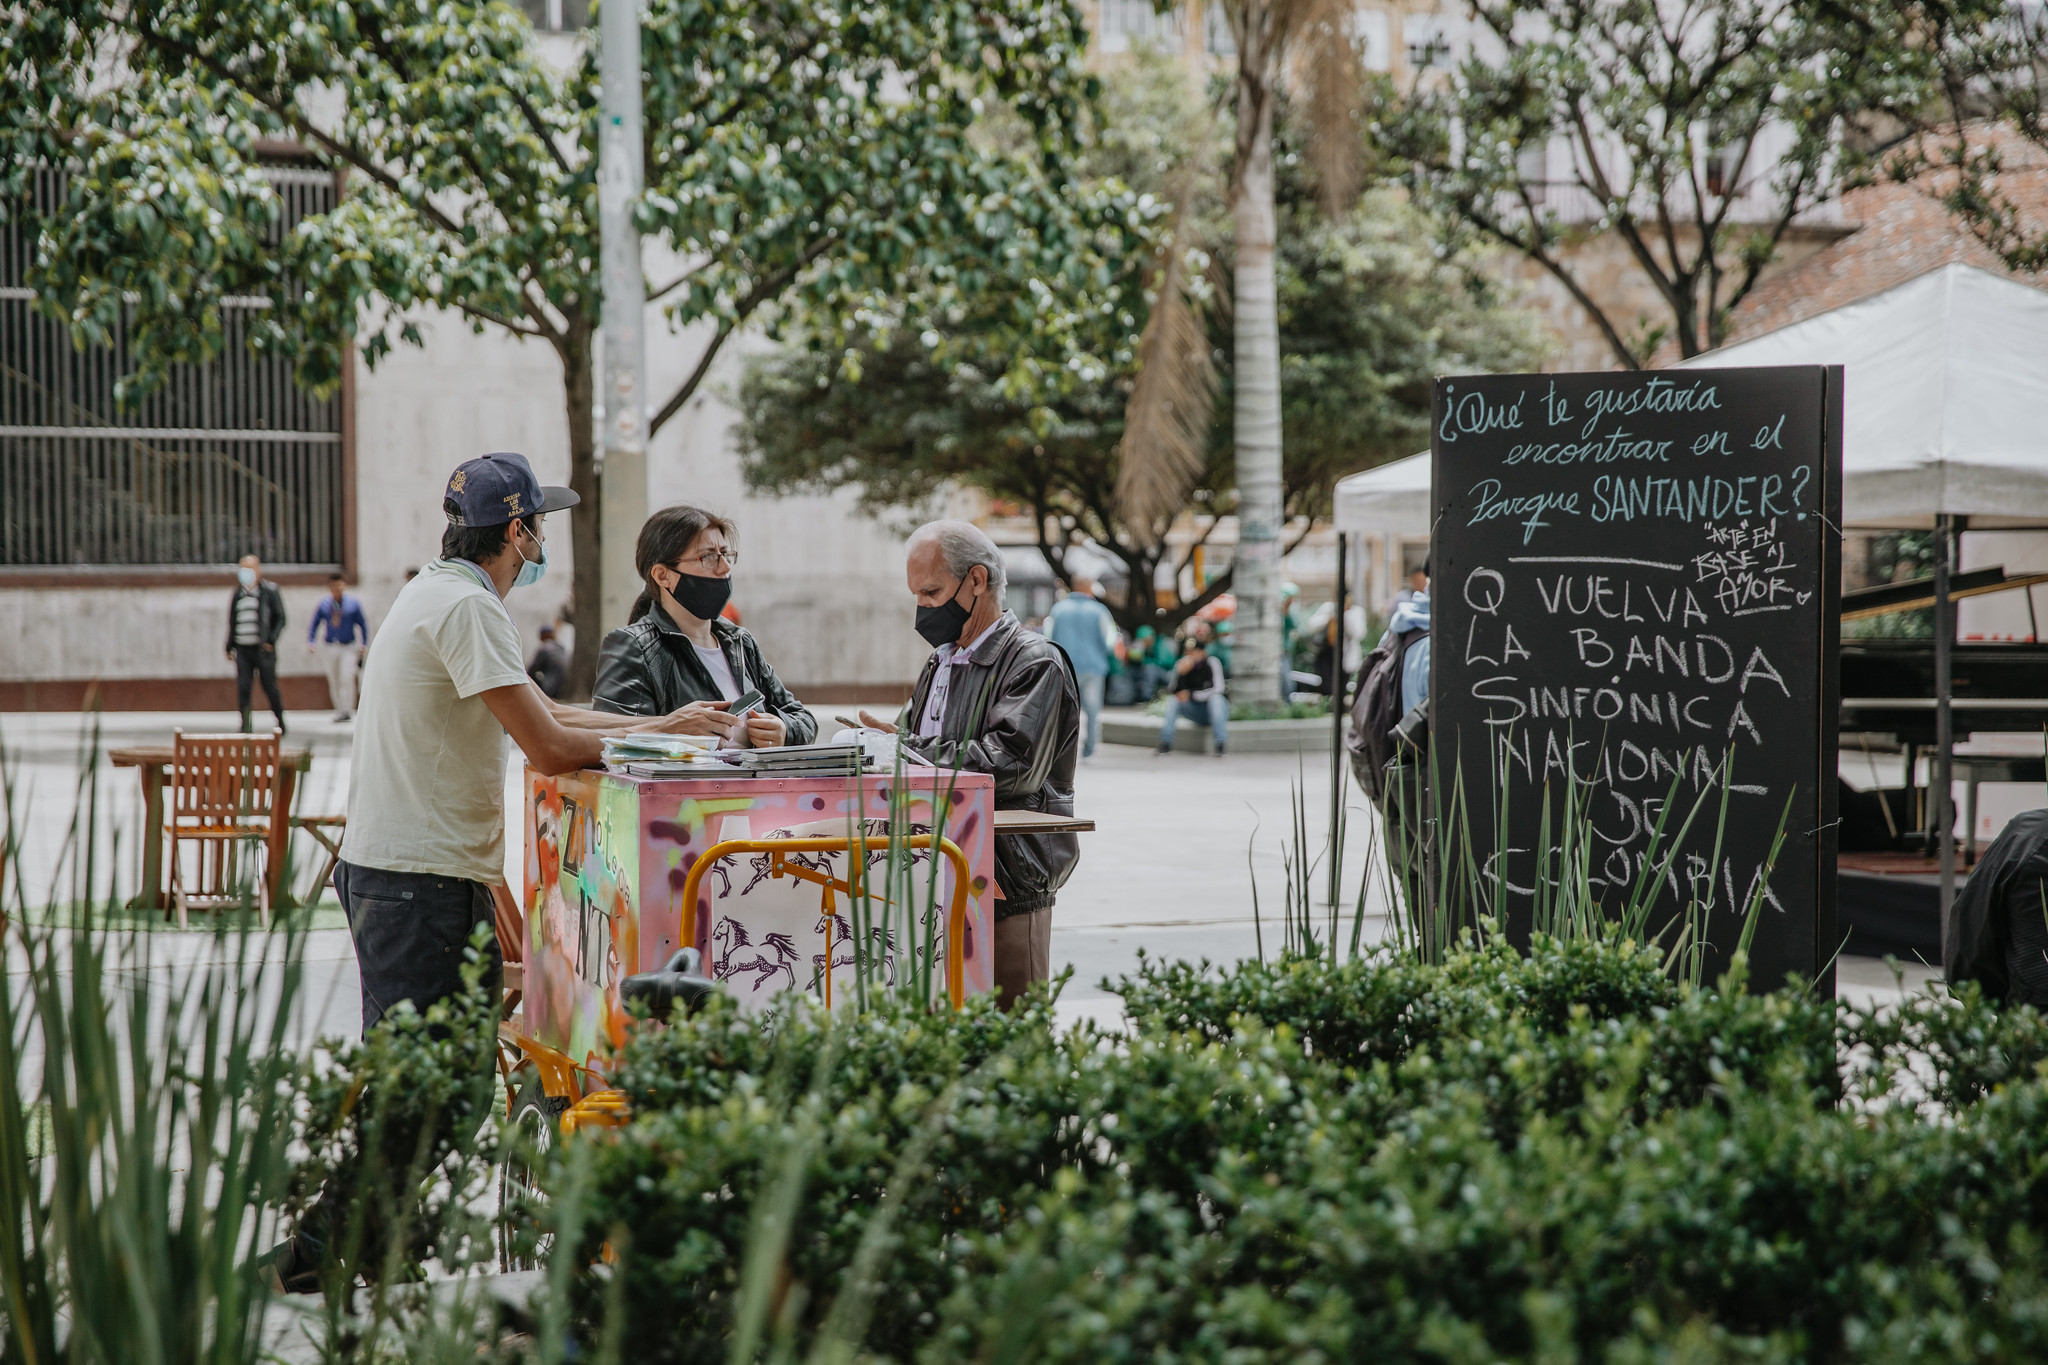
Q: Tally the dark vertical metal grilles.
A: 1